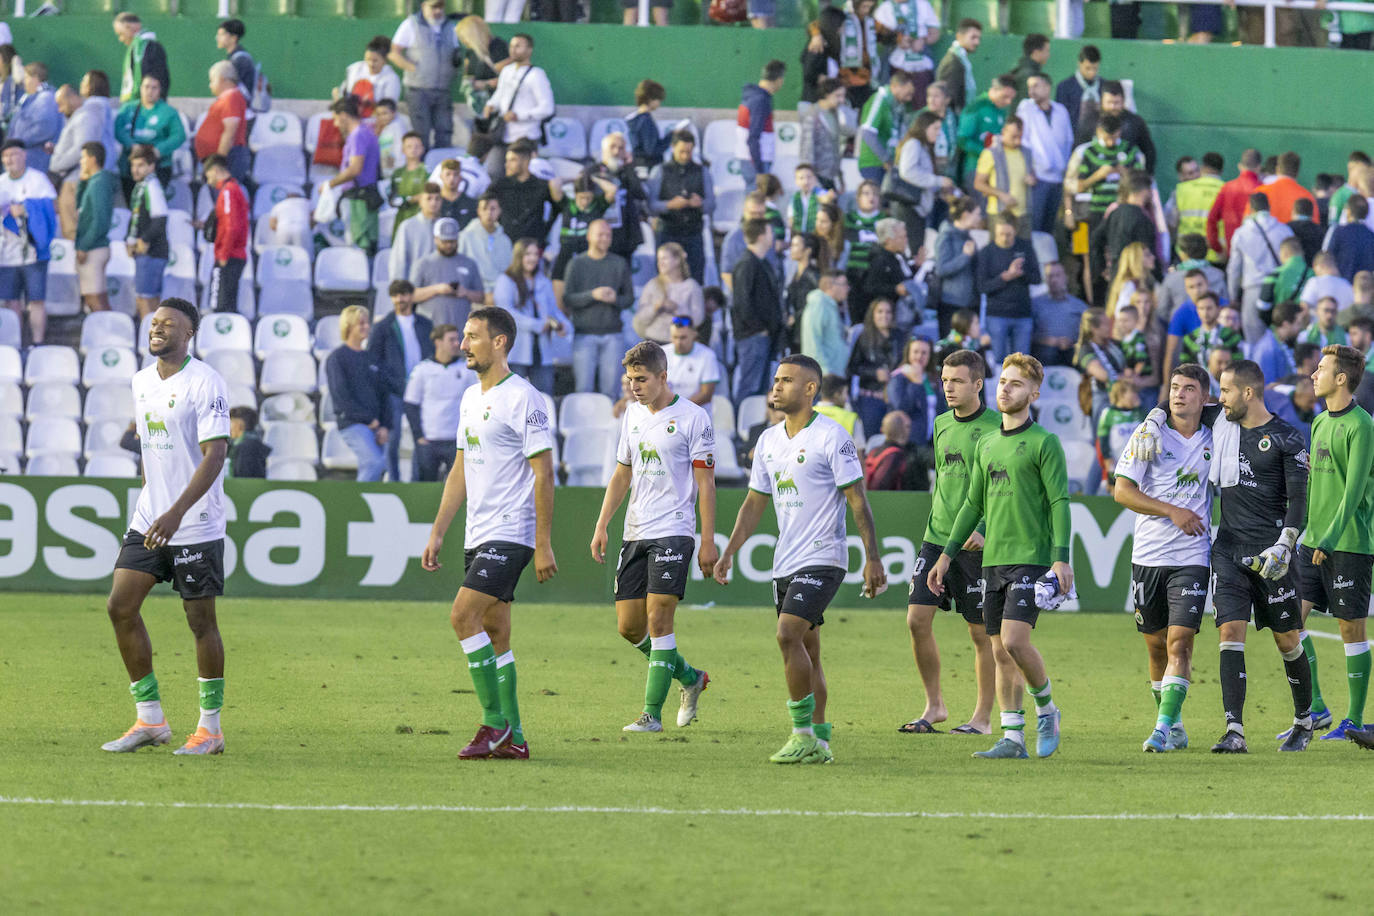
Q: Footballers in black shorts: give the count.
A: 9